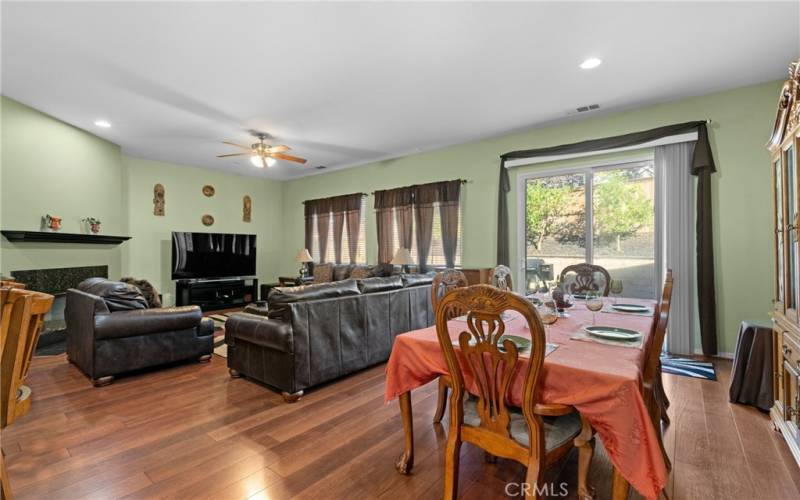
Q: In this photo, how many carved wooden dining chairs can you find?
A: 6